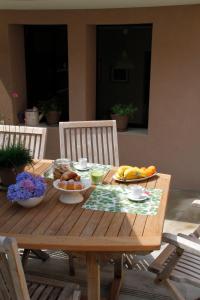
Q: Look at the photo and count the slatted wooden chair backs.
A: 3